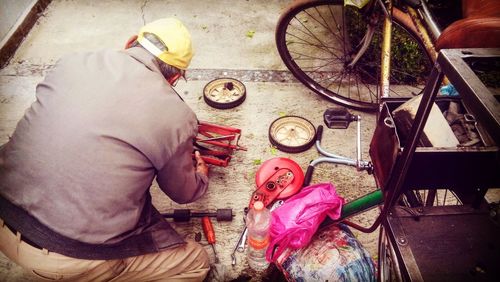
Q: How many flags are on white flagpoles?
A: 0